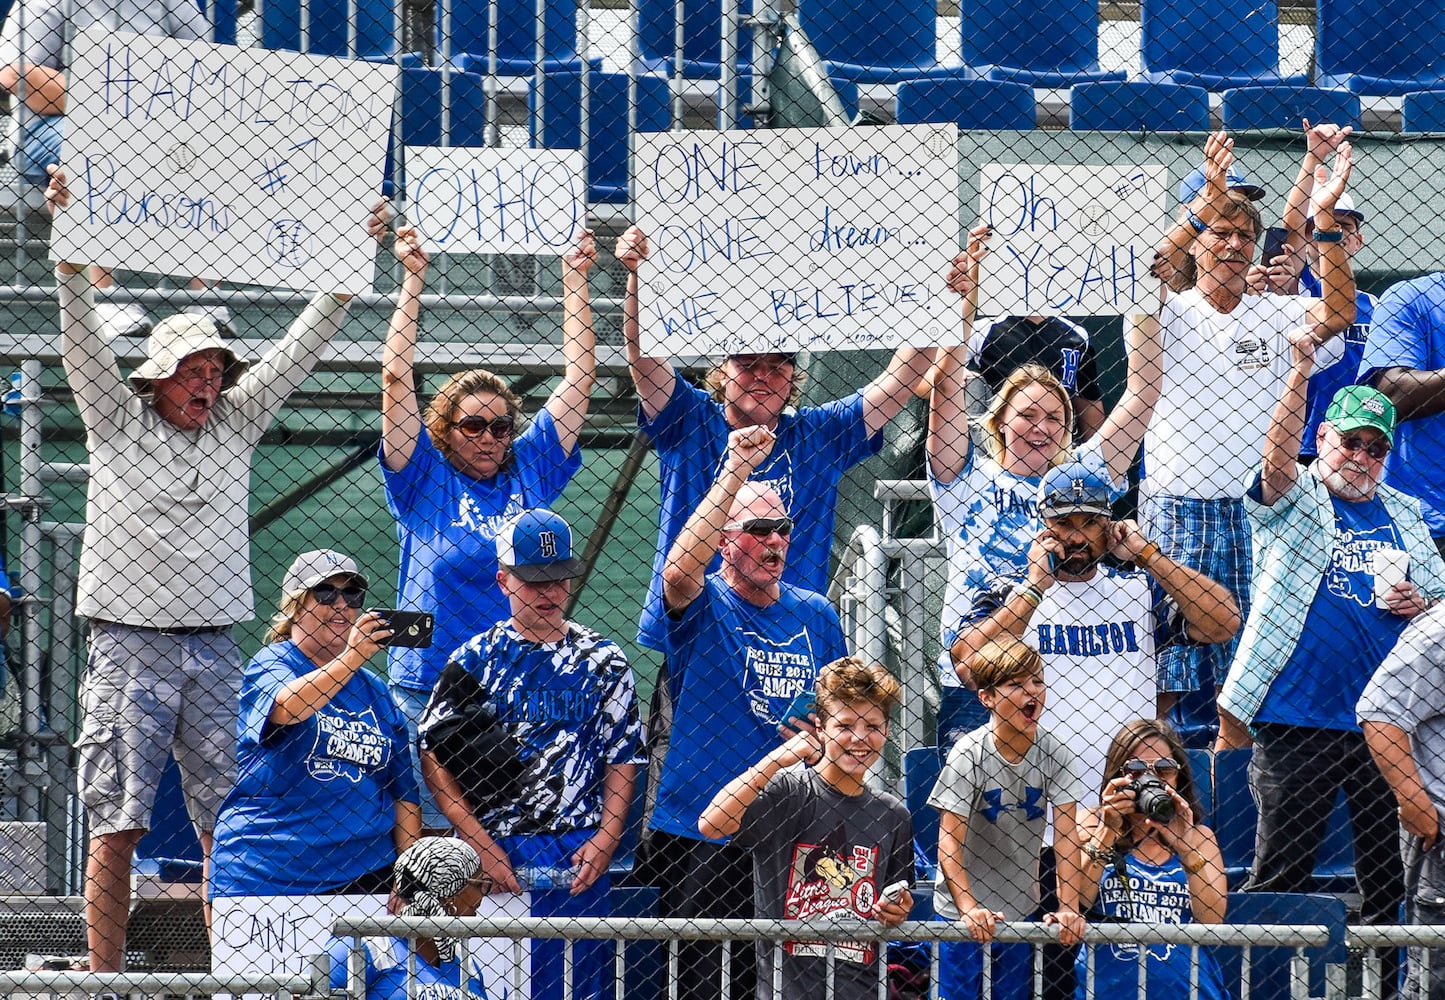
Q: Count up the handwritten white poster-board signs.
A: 5